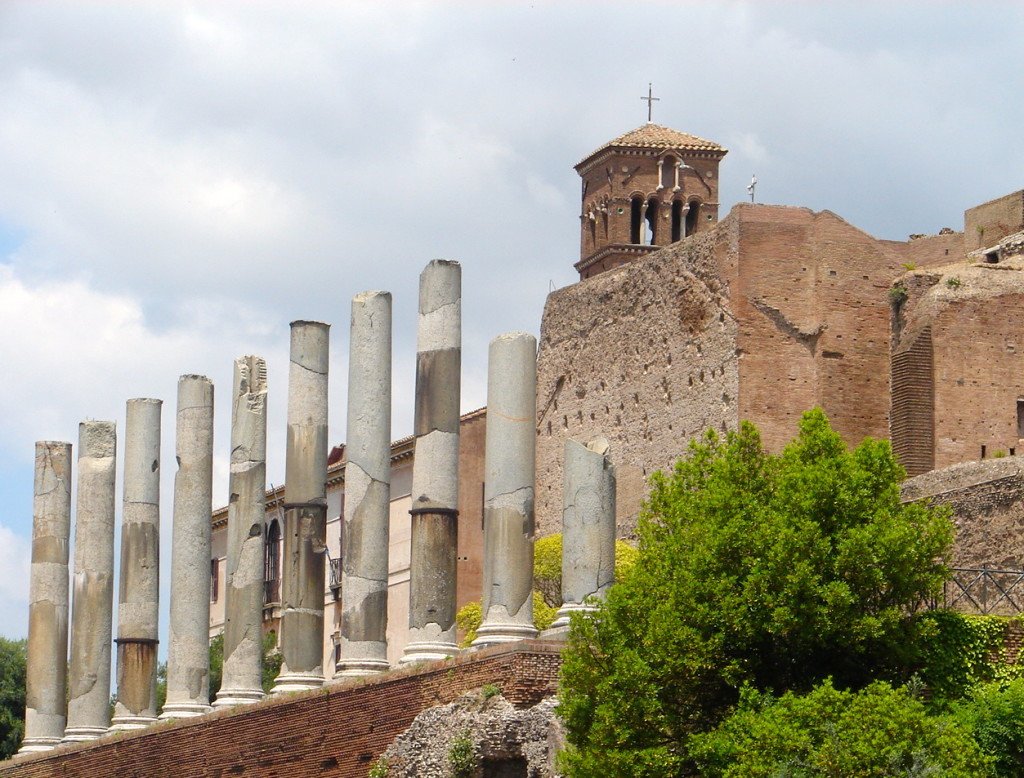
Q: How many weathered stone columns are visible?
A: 10